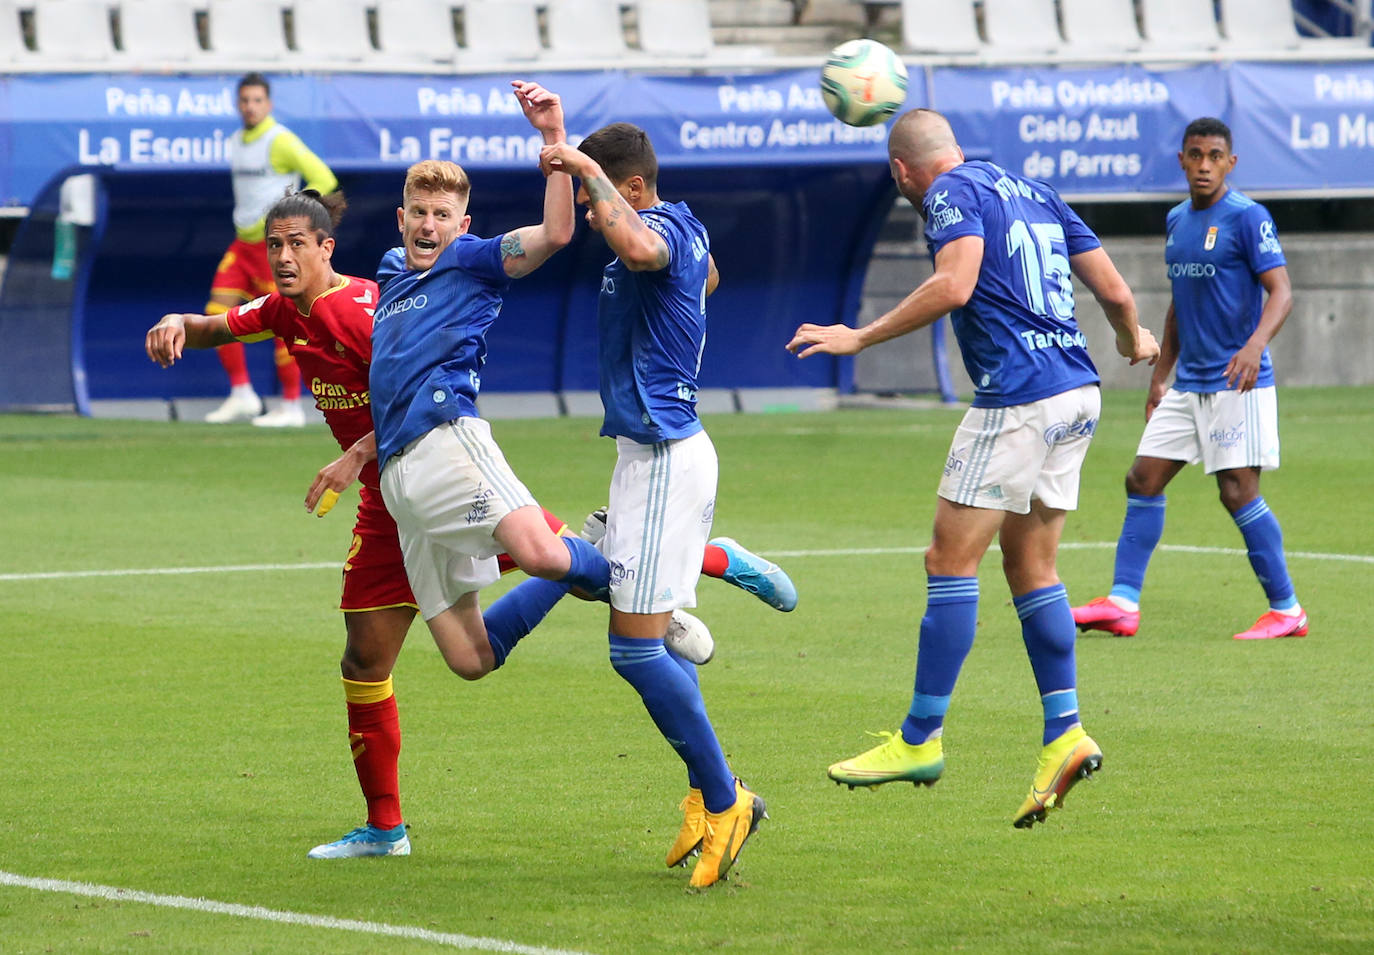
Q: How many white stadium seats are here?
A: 14